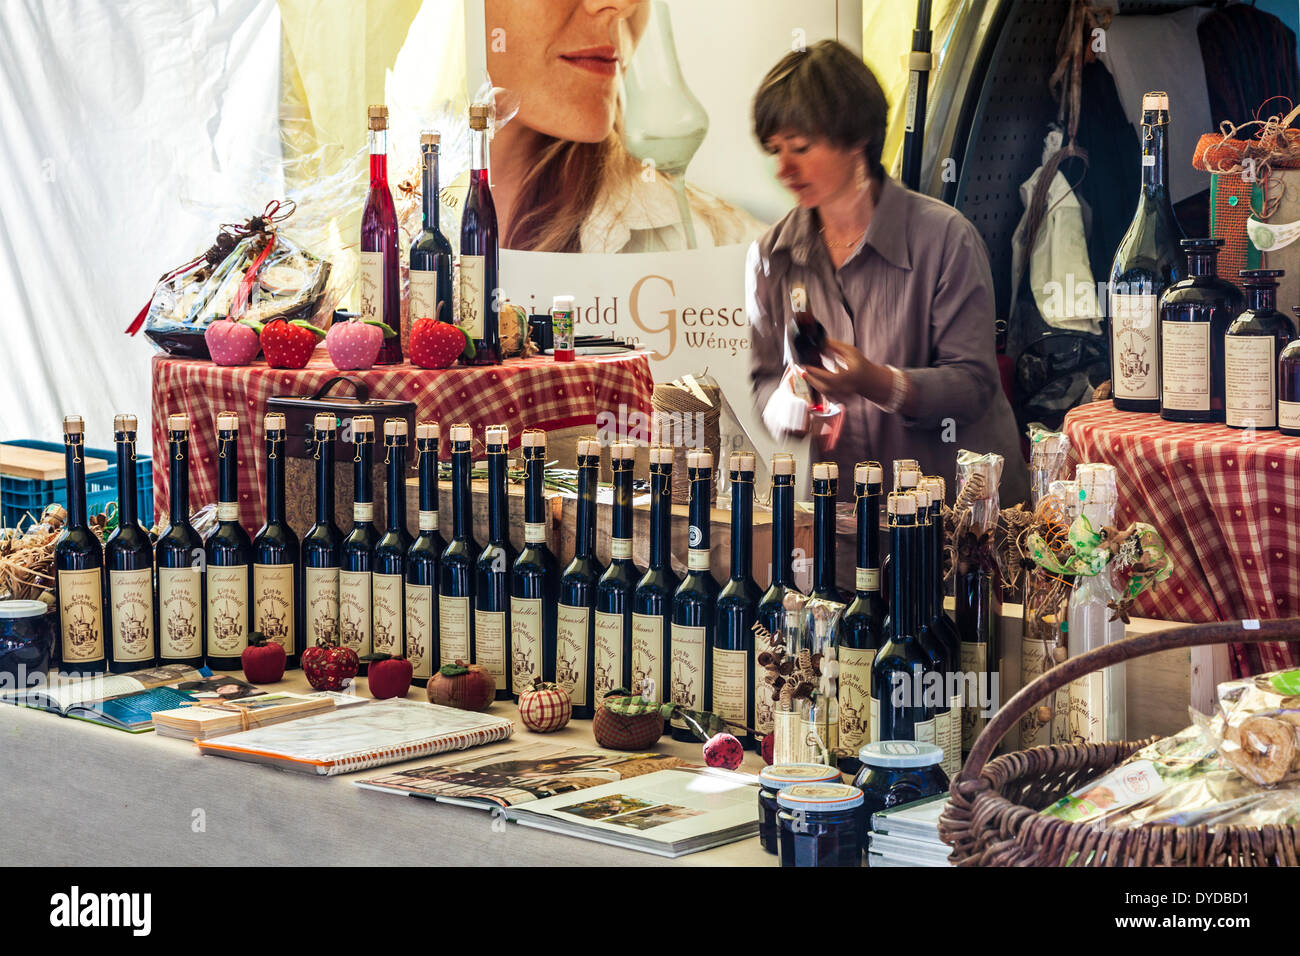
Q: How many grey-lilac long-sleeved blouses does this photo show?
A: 1